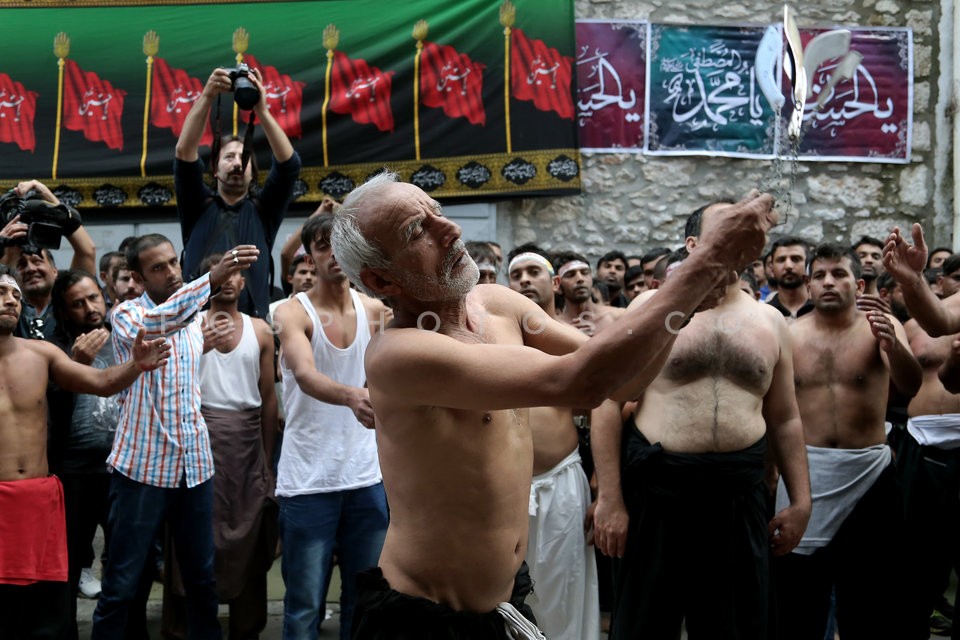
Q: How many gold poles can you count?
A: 6